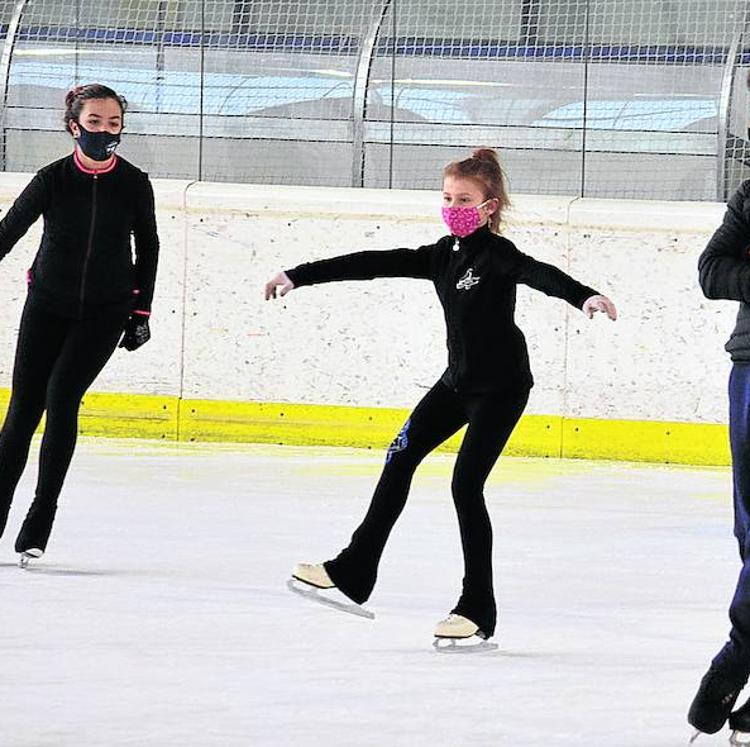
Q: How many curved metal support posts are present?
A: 3